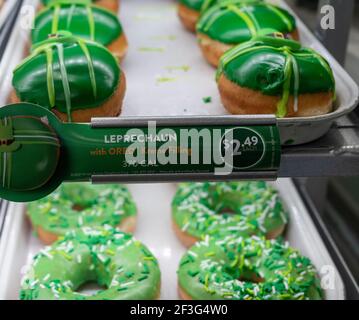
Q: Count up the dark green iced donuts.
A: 6